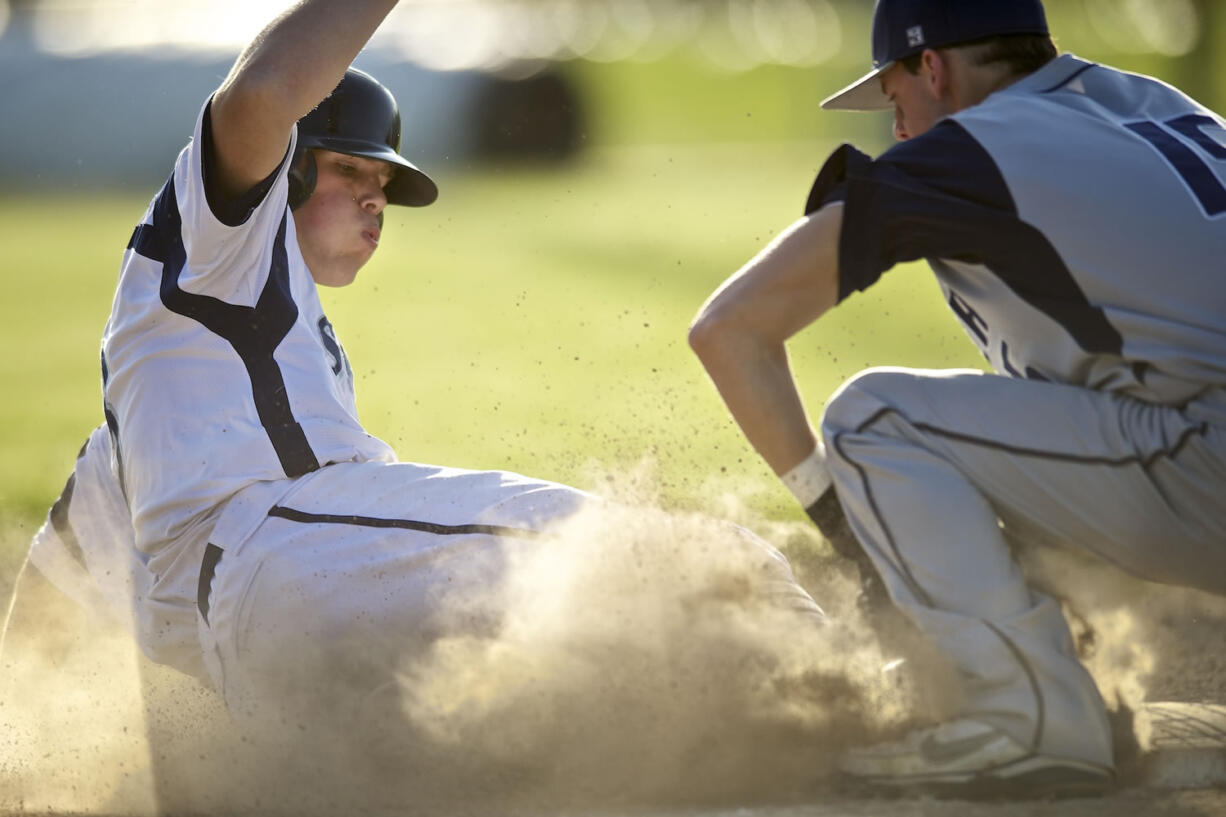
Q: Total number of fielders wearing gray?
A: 1